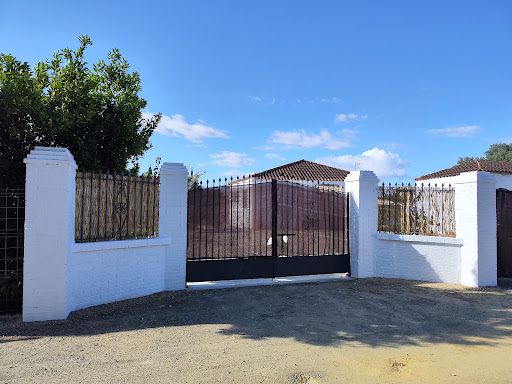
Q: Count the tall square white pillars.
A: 4